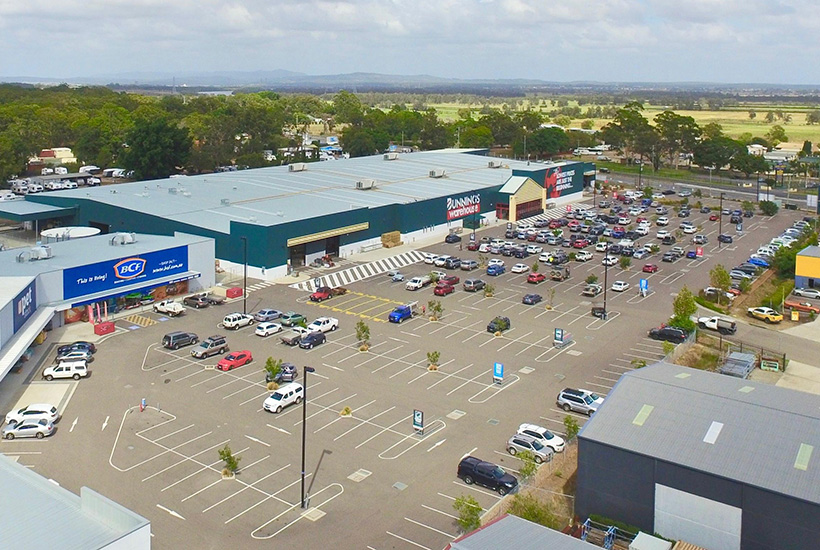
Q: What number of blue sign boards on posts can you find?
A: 2